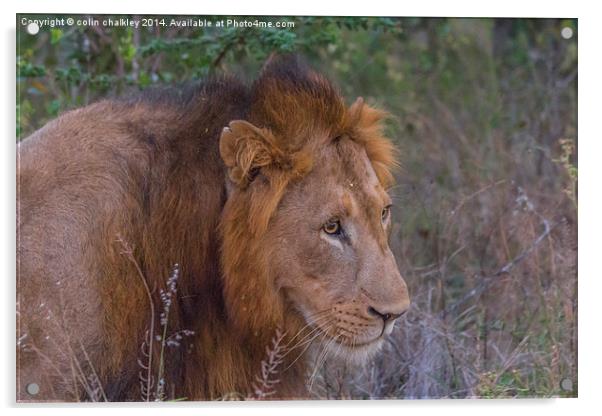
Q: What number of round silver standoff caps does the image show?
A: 4